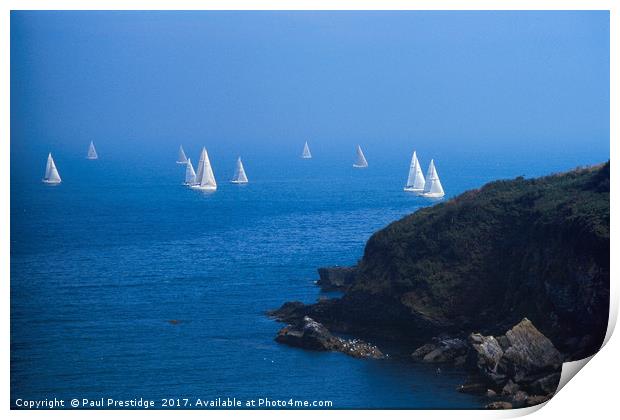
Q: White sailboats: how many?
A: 10